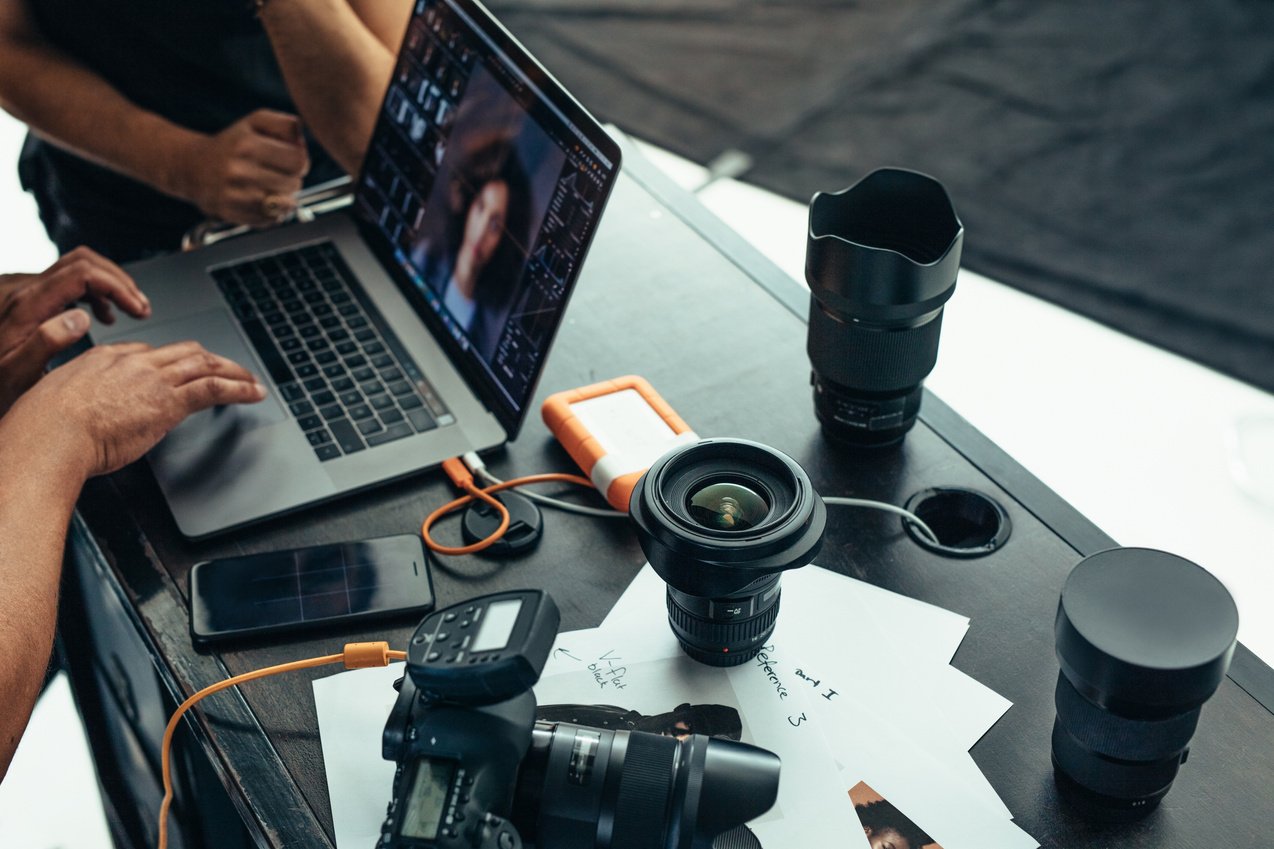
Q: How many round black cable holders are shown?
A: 1